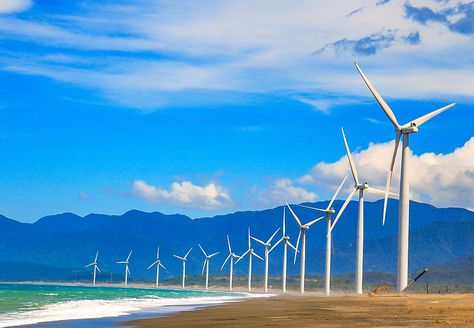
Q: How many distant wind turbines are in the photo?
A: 13